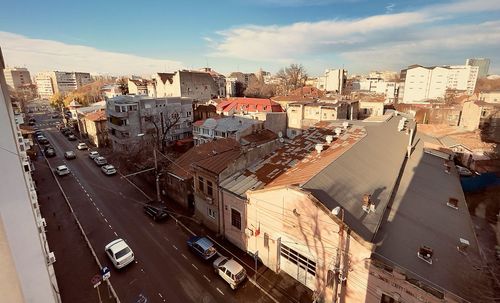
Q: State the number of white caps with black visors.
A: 0